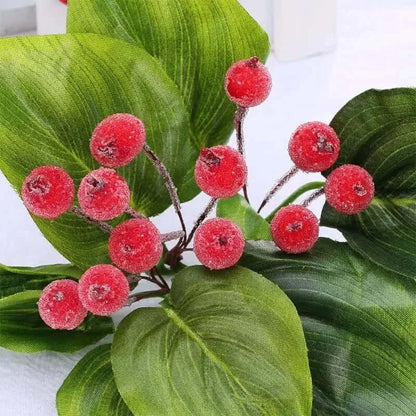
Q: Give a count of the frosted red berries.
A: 12